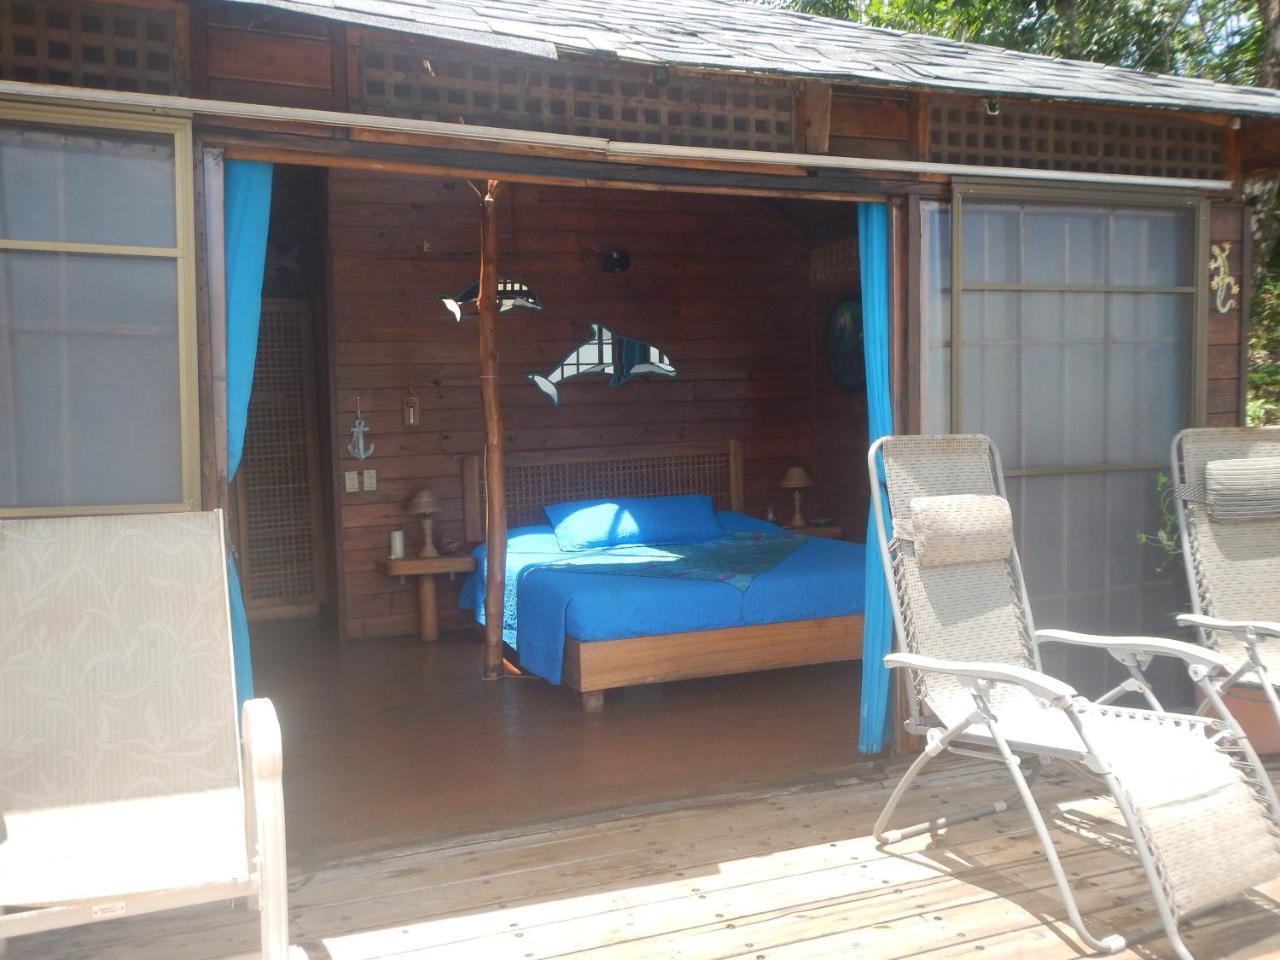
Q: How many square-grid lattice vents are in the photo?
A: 3